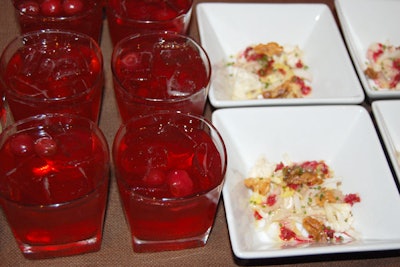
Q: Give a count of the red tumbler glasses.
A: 6